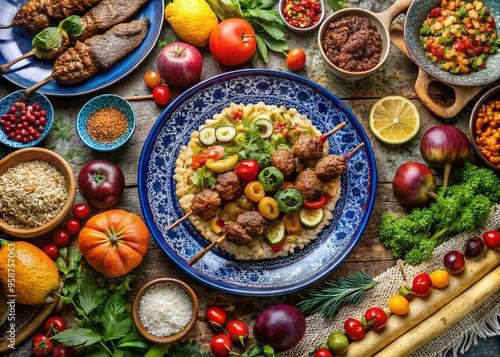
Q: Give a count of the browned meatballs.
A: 8